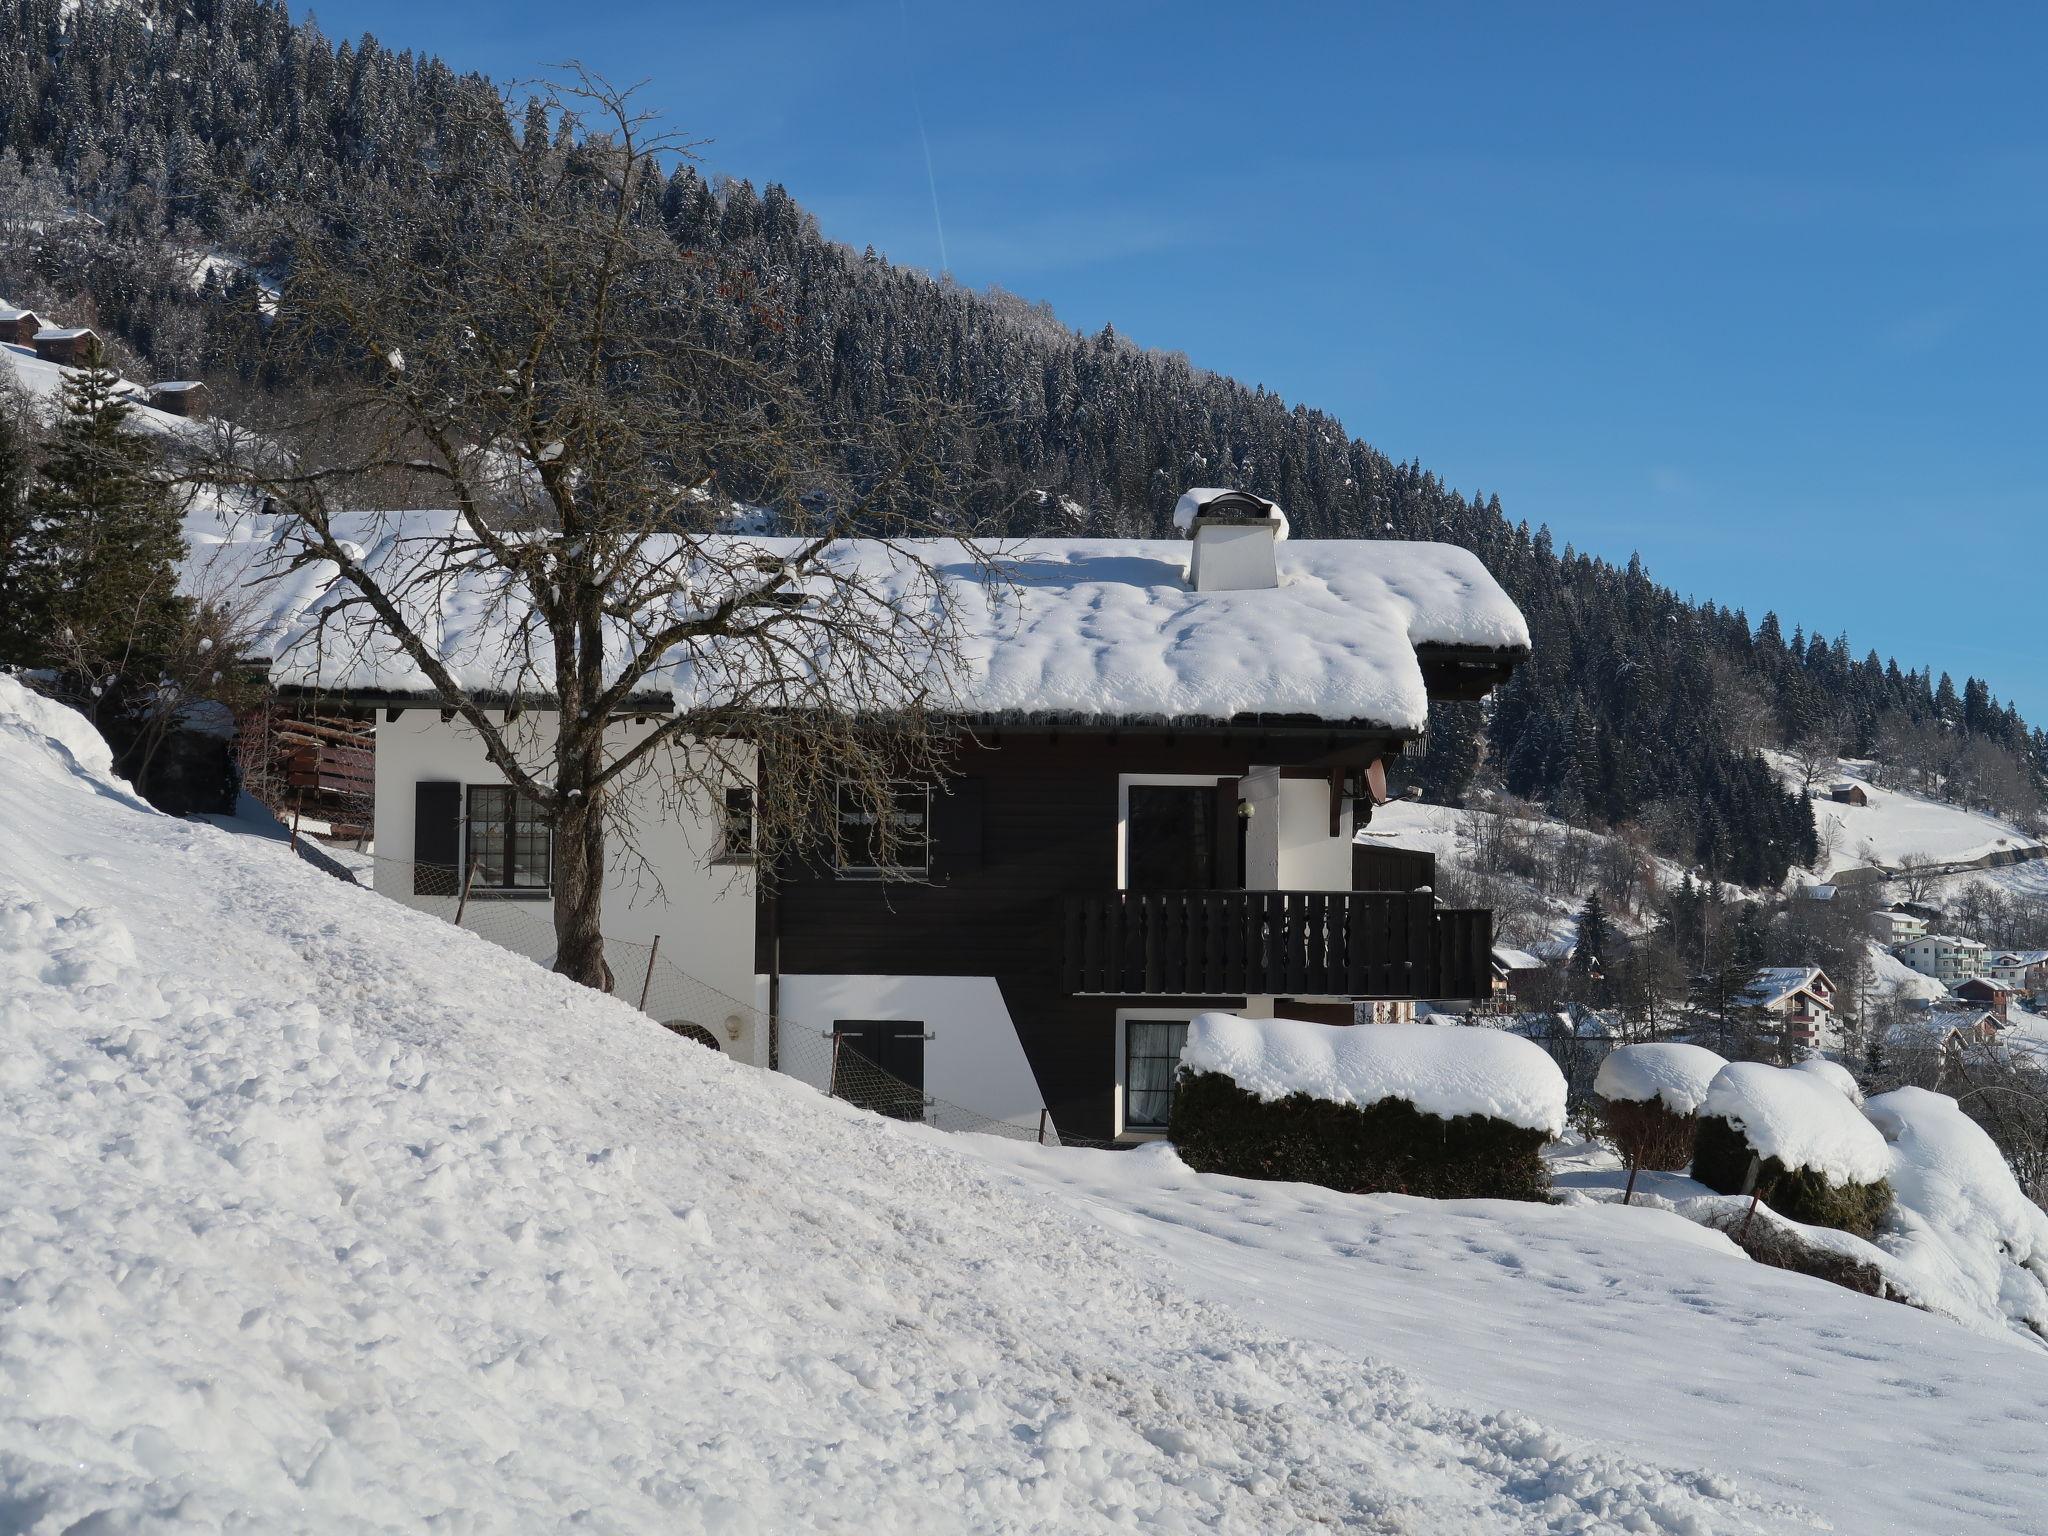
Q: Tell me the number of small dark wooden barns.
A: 4